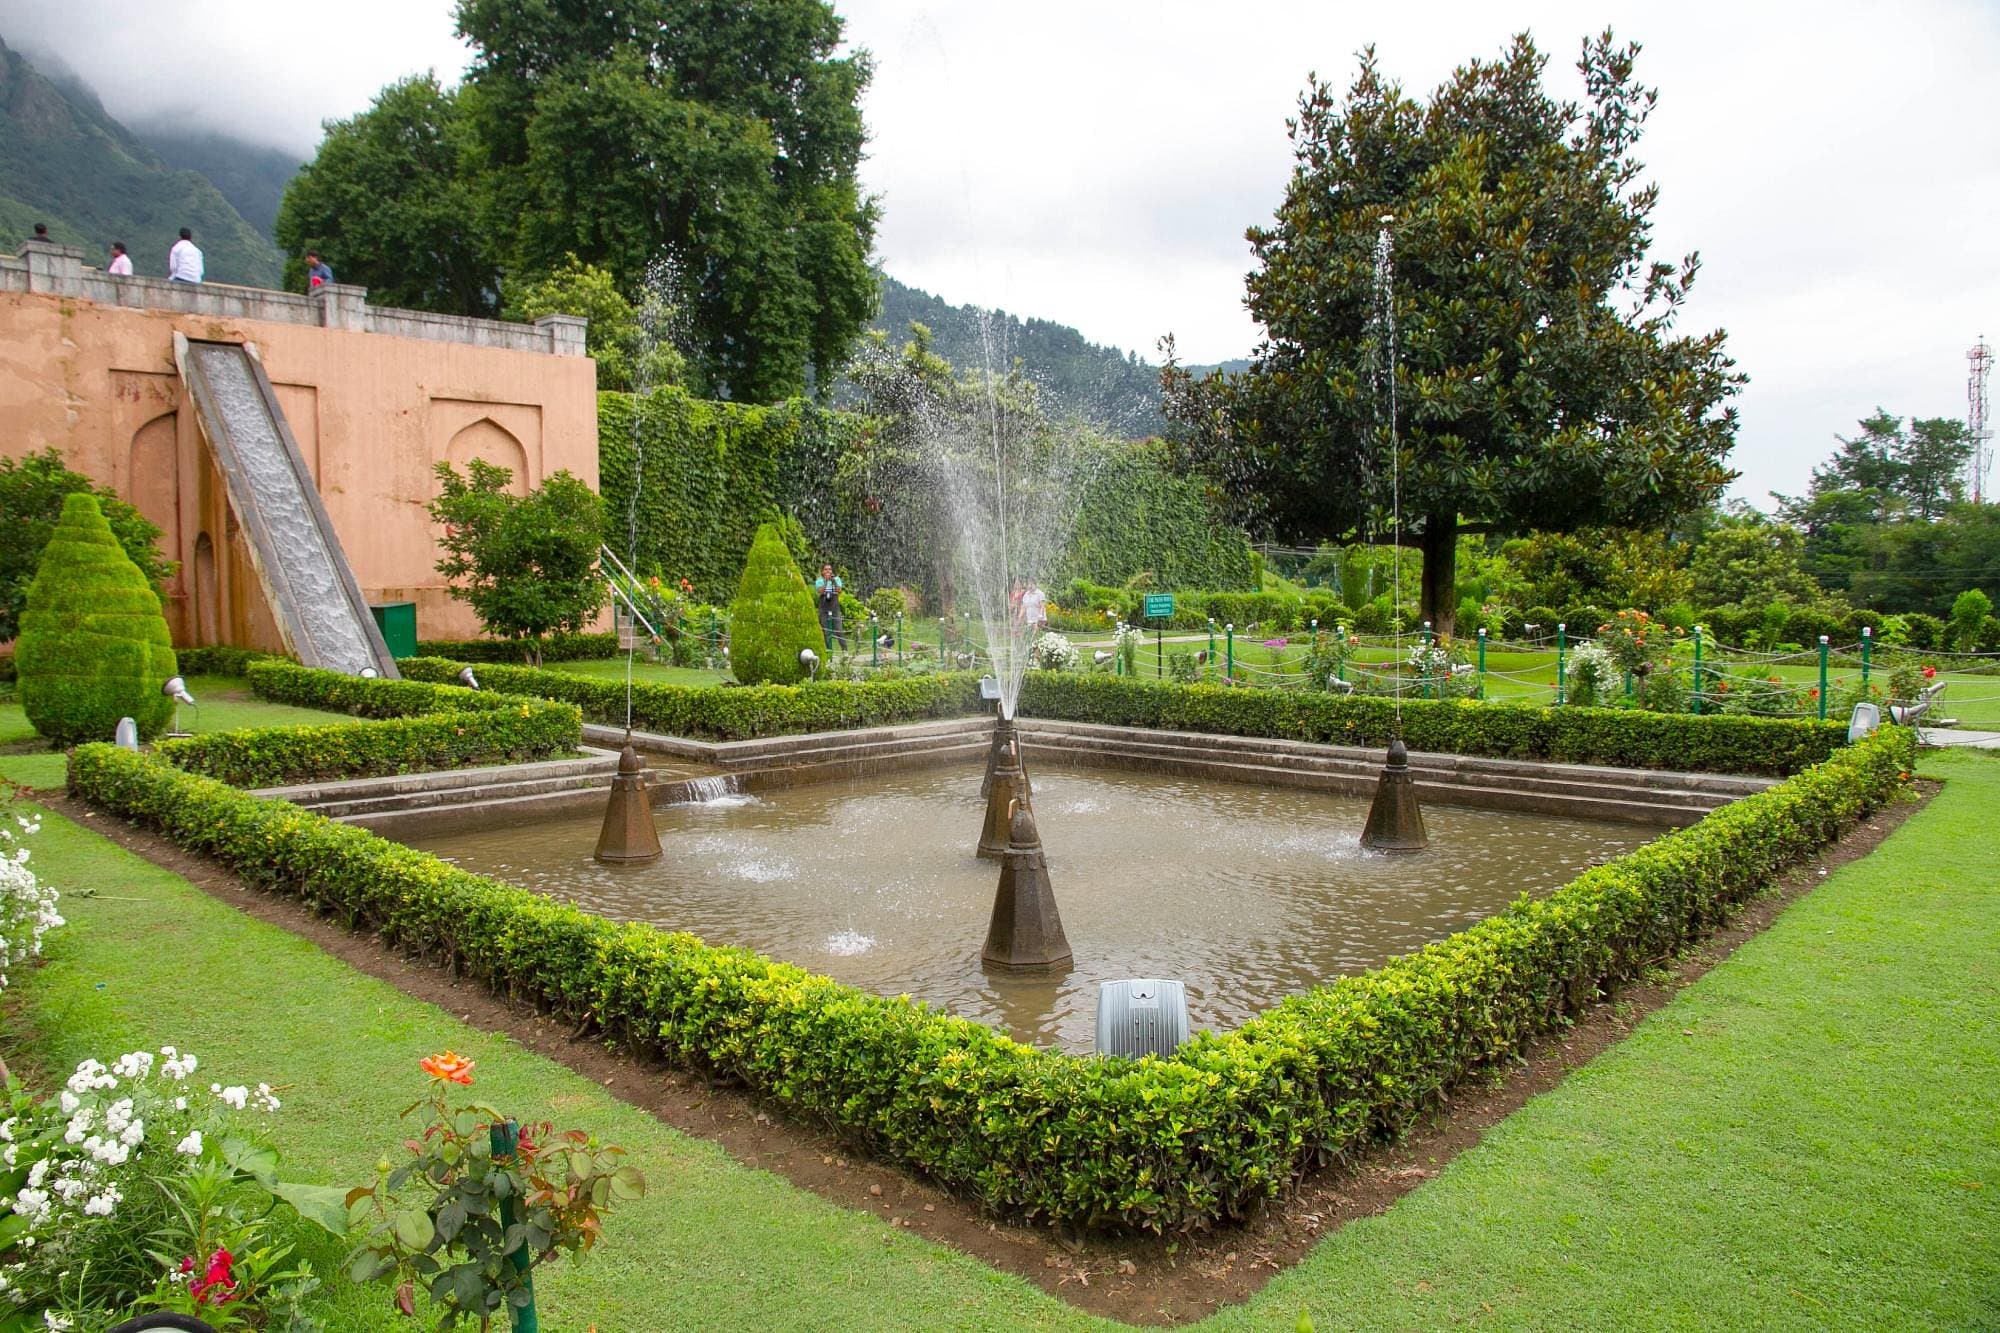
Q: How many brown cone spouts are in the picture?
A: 5